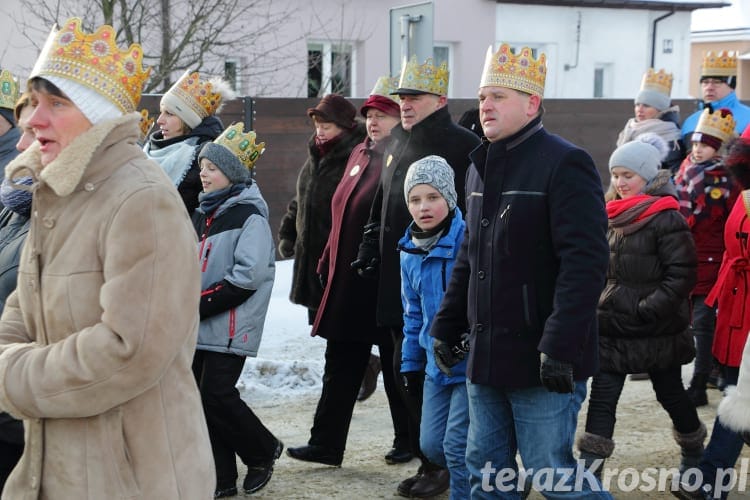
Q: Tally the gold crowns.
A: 11